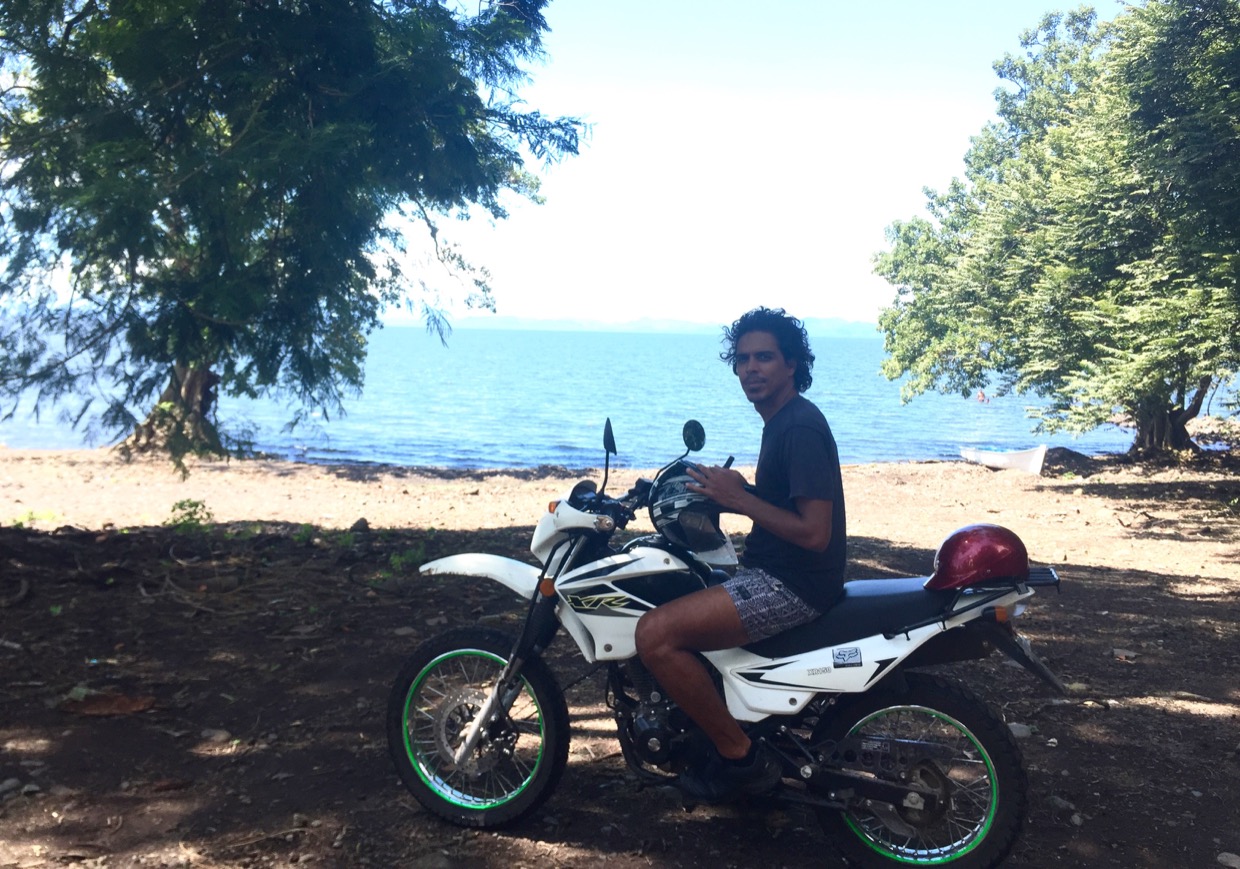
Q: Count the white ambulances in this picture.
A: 0